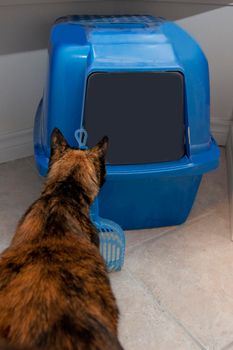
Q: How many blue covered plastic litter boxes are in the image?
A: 1